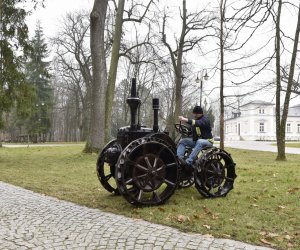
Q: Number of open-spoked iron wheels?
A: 4